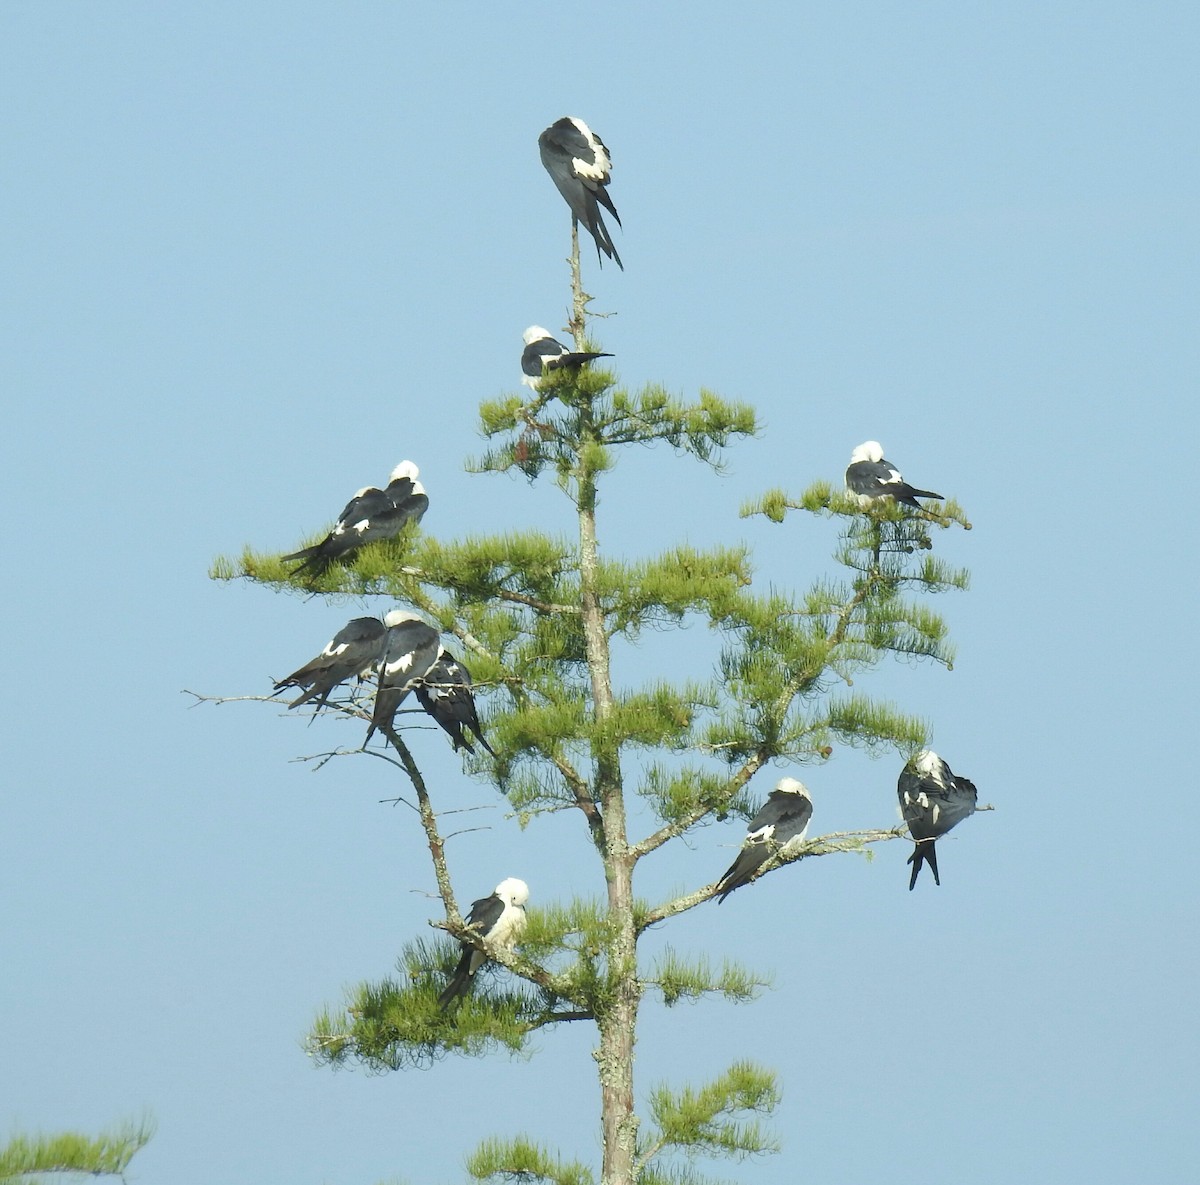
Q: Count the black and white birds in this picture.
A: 11